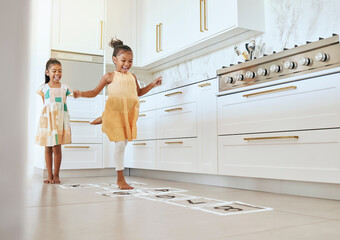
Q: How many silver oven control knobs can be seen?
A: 8